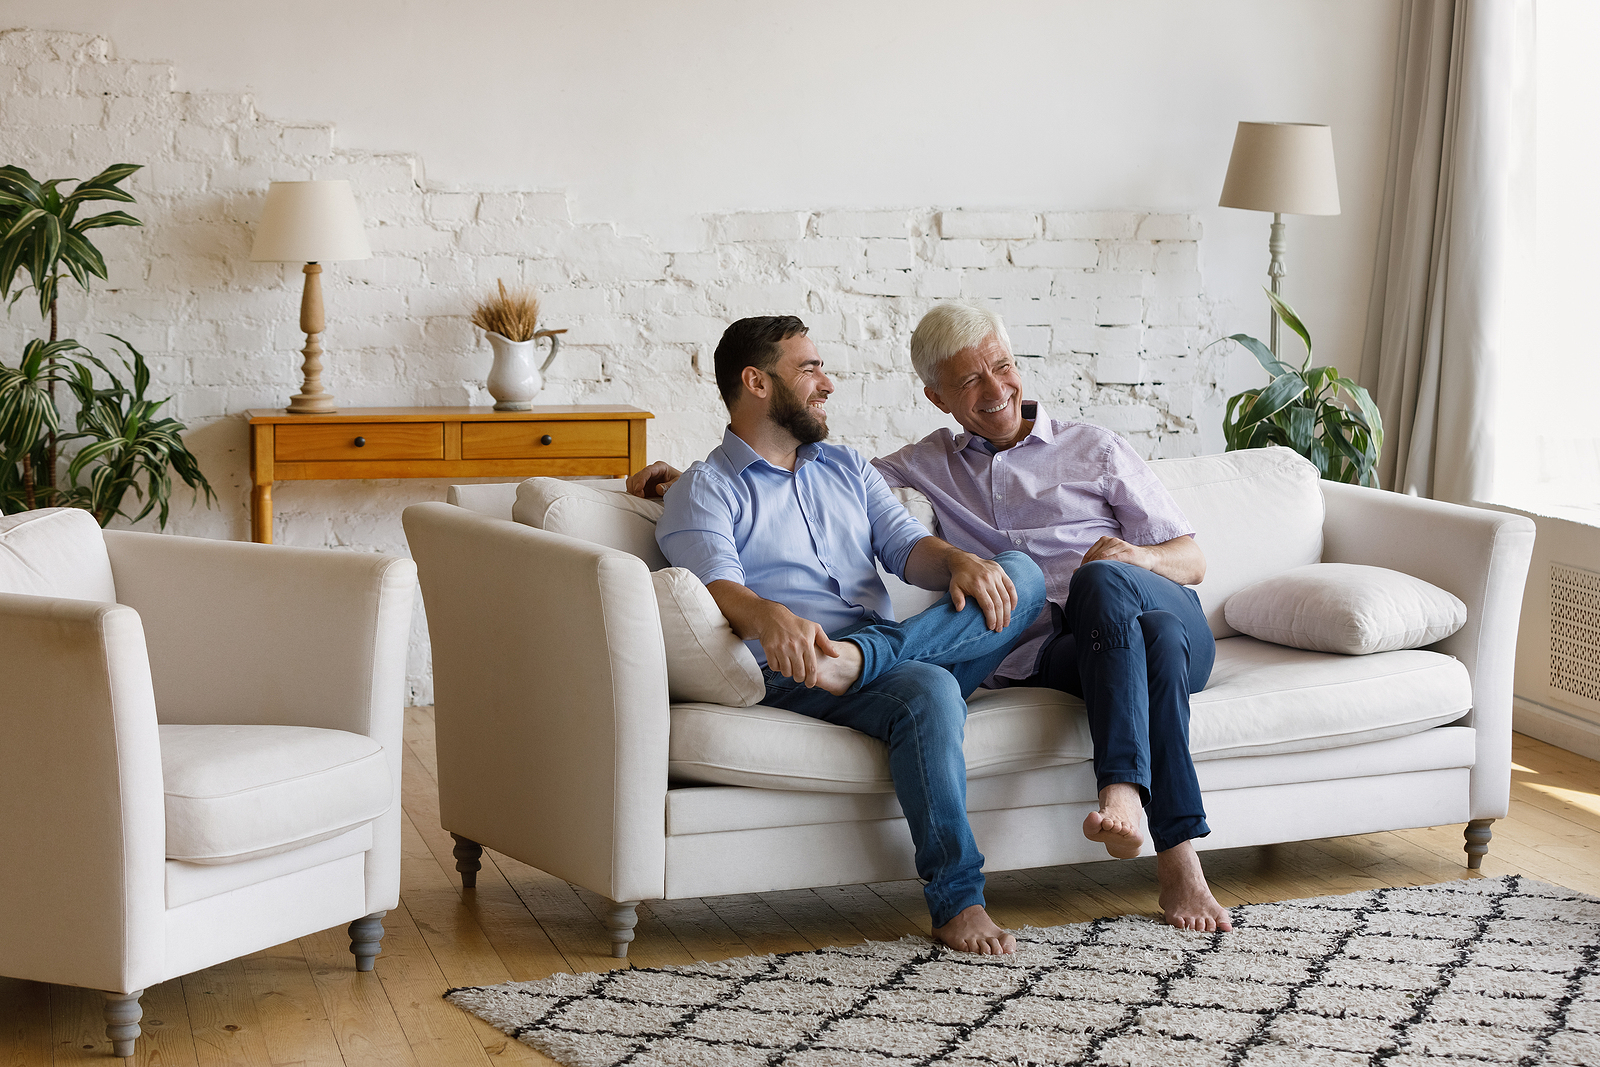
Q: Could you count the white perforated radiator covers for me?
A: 1